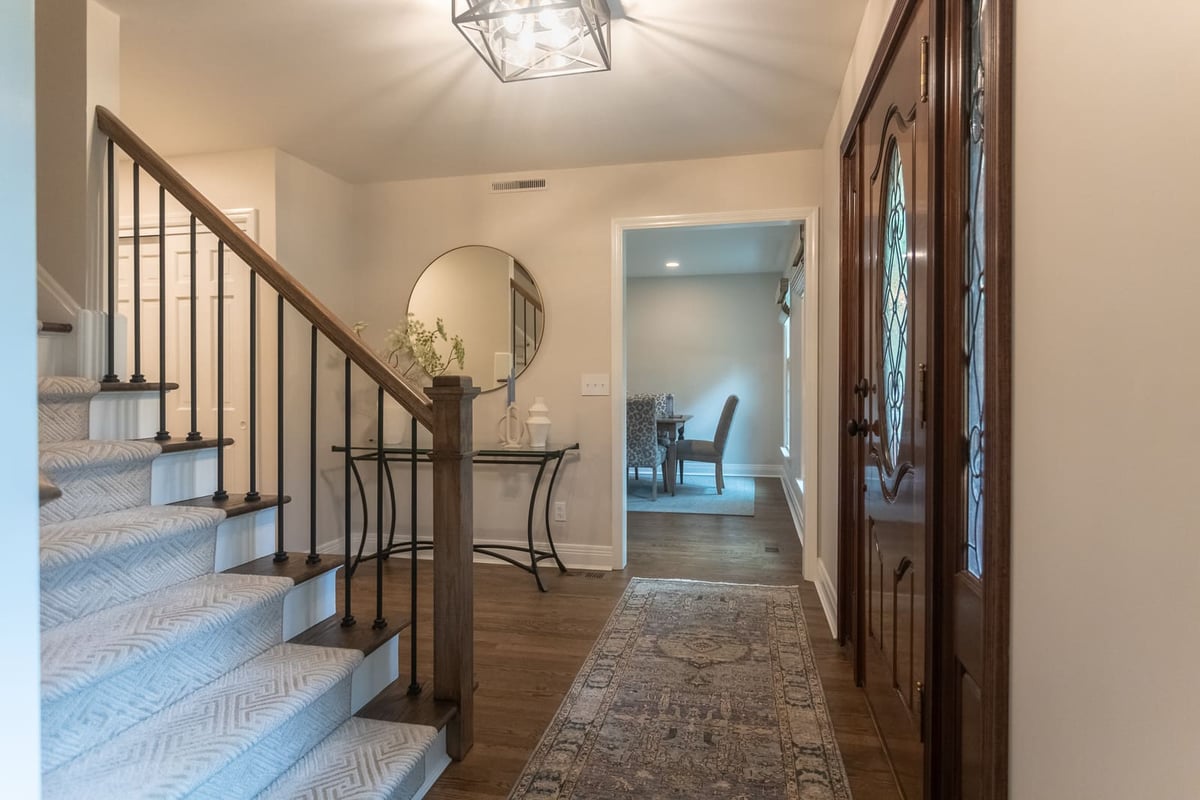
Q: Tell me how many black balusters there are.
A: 11